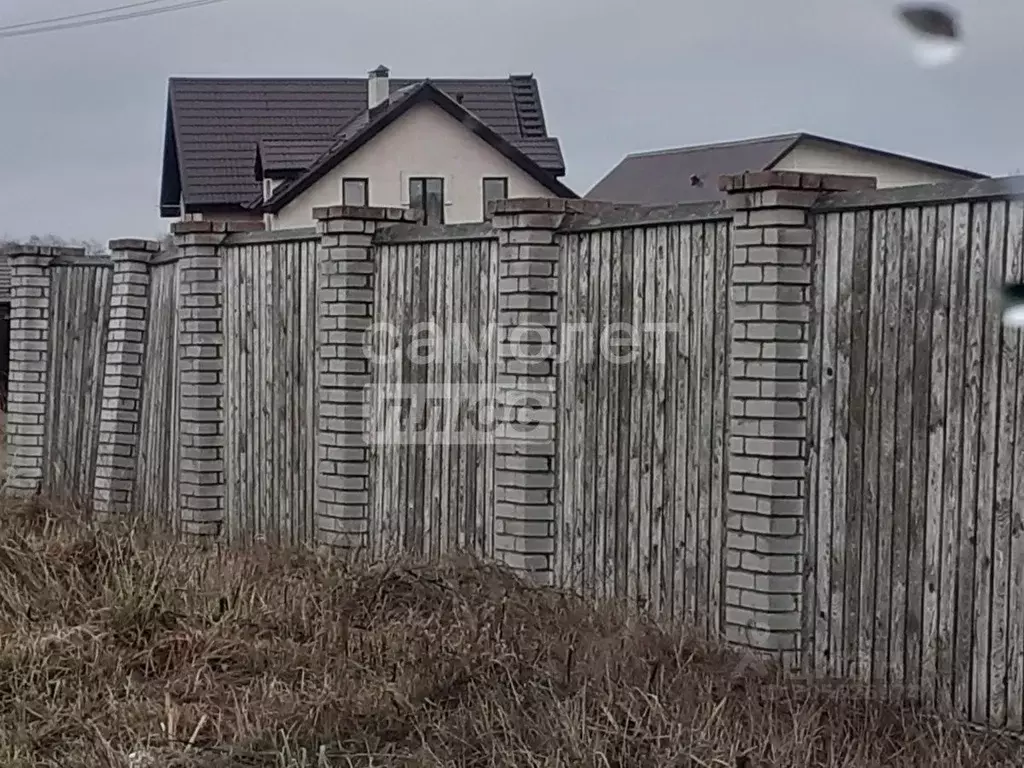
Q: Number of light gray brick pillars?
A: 6